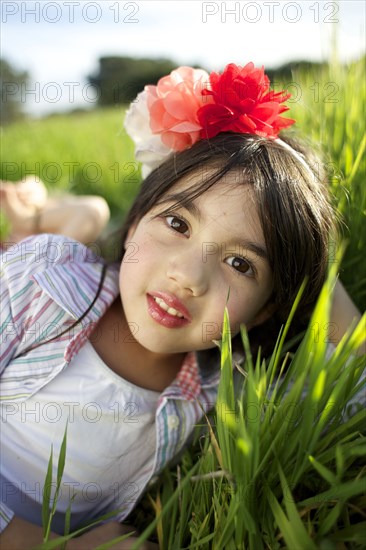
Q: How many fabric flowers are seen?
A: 3